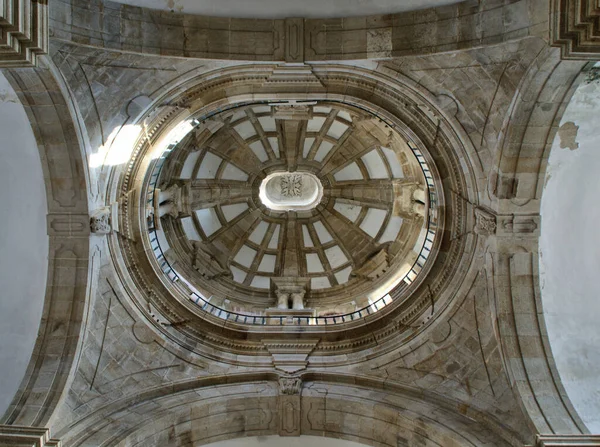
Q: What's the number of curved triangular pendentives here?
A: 4